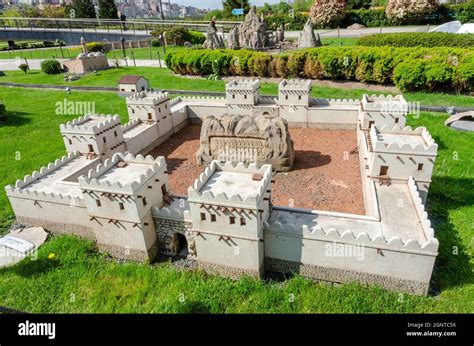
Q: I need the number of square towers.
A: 8